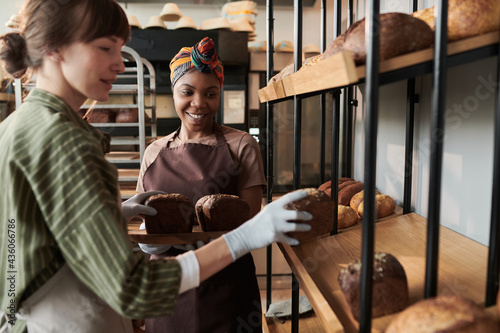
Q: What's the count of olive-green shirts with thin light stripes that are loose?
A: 1